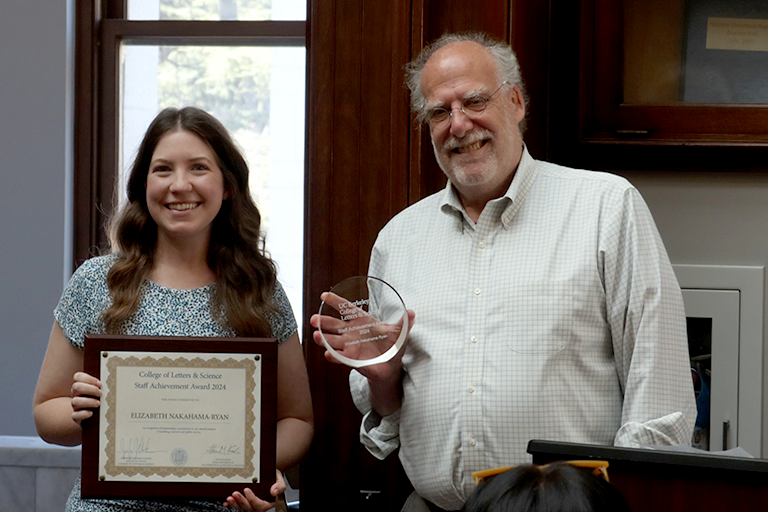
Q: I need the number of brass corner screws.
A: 4